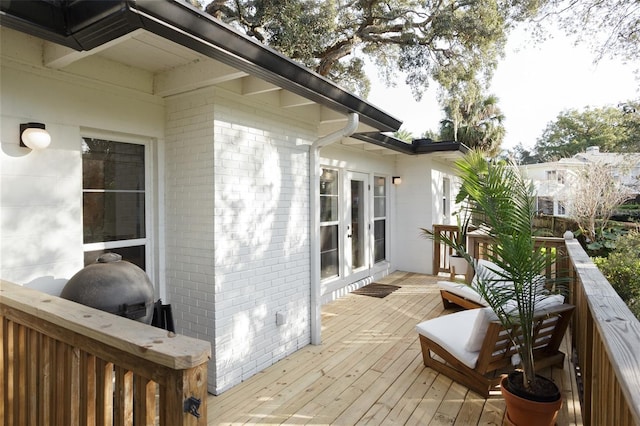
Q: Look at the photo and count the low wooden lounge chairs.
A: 2